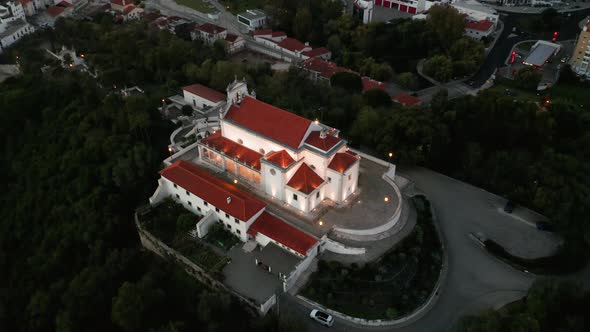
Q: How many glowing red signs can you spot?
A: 2